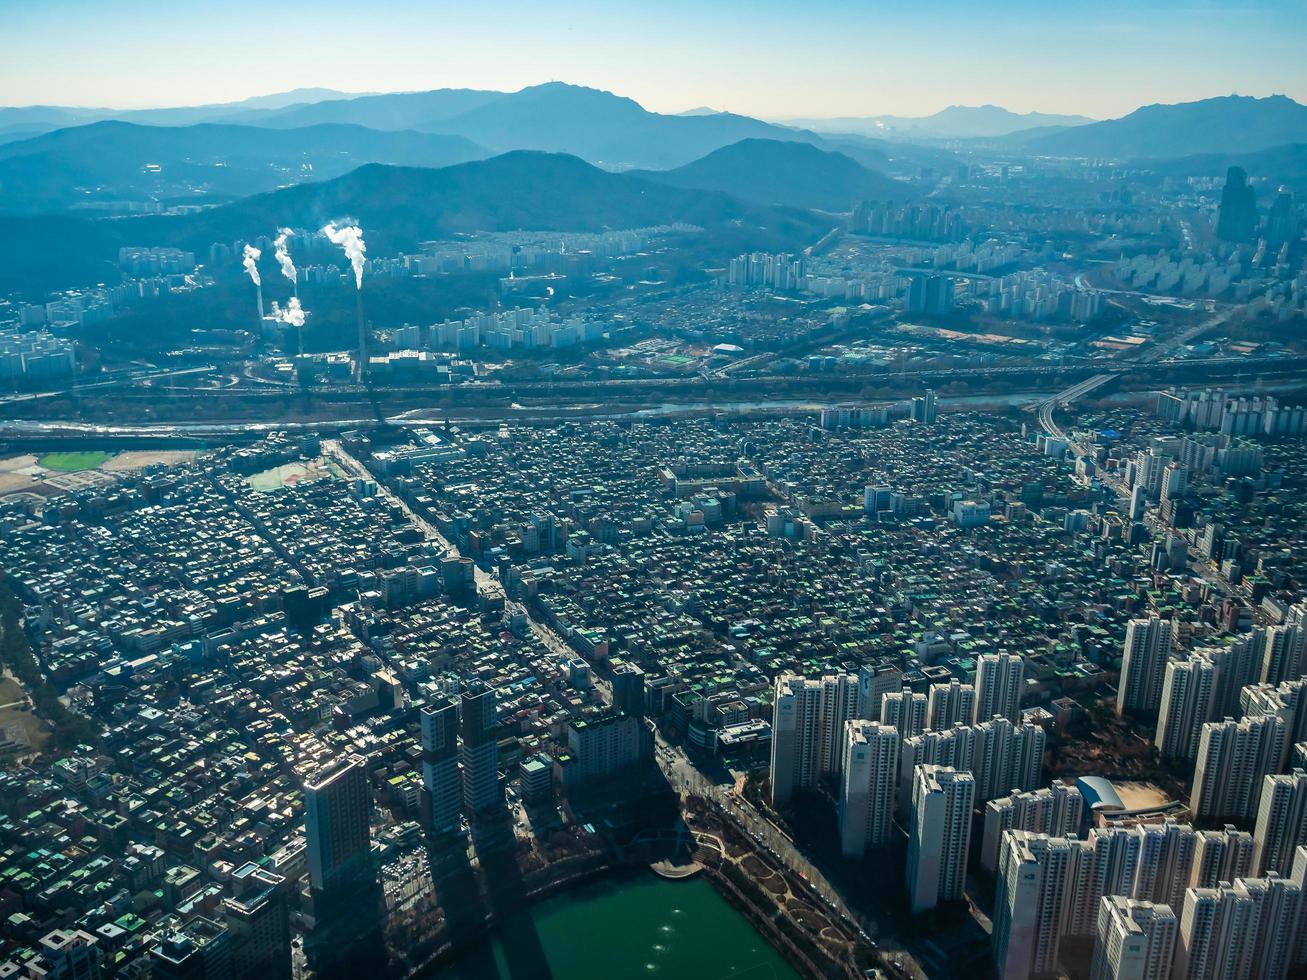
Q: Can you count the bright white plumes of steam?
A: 4